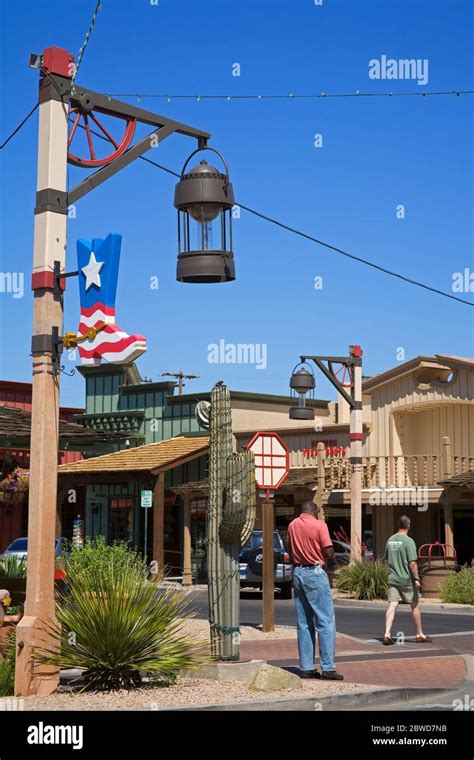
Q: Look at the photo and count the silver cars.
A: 1